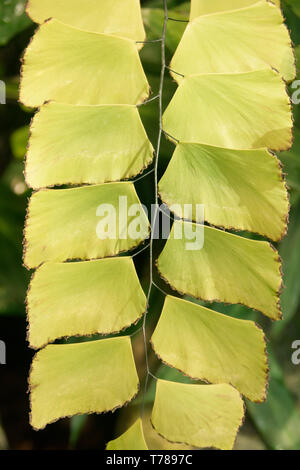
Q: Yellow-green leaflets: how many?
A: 14